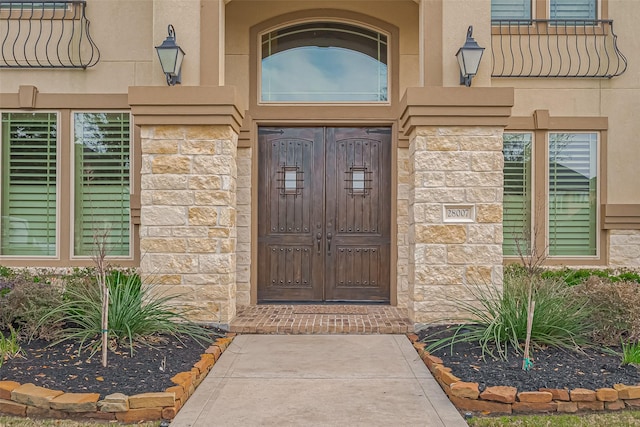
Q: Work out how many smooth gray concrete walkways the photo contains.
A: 1